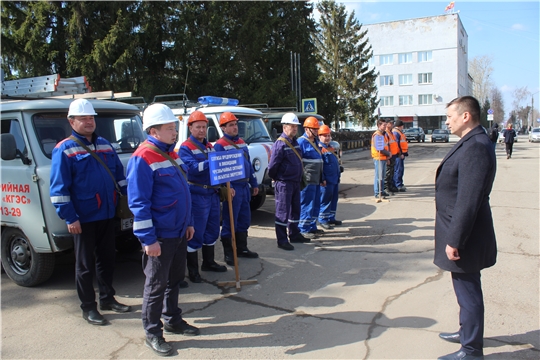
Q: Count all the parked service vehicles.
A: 3